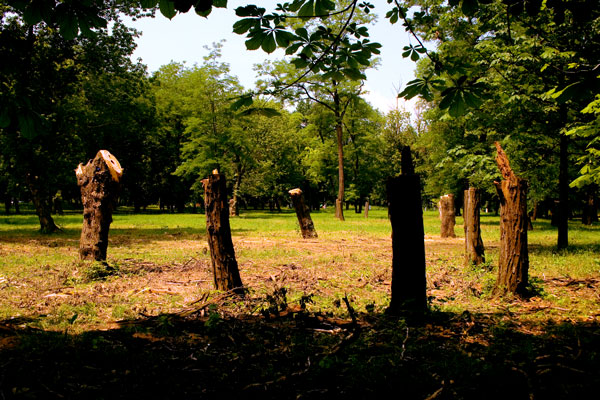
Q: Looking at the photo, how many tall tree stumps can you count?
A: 7